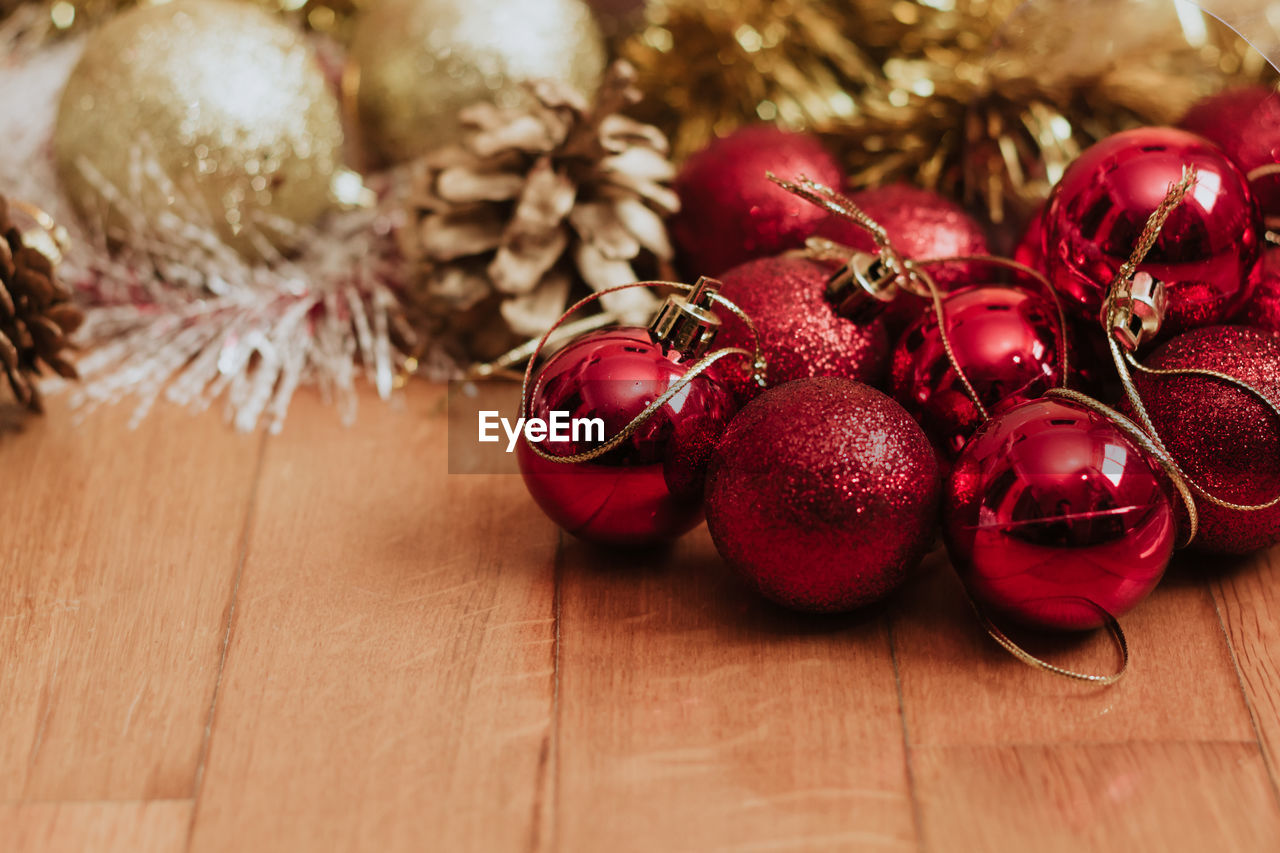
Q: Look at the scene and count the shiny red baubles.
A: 4